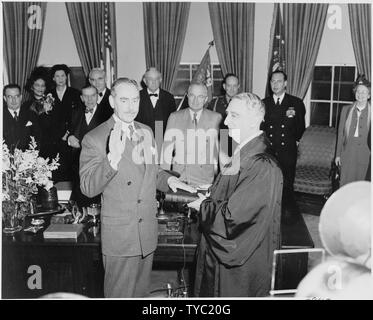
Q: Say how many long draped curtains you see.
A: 6